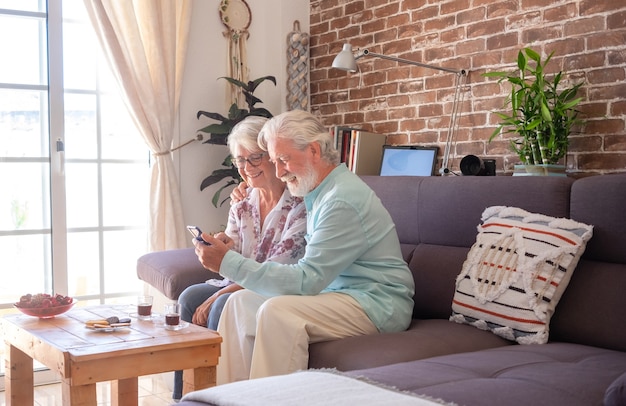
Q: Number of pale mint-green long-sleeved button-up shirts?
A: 1